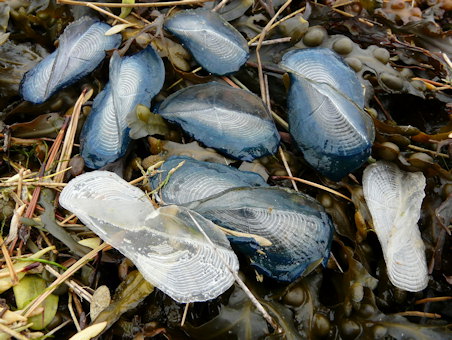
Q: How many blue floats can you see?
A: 6